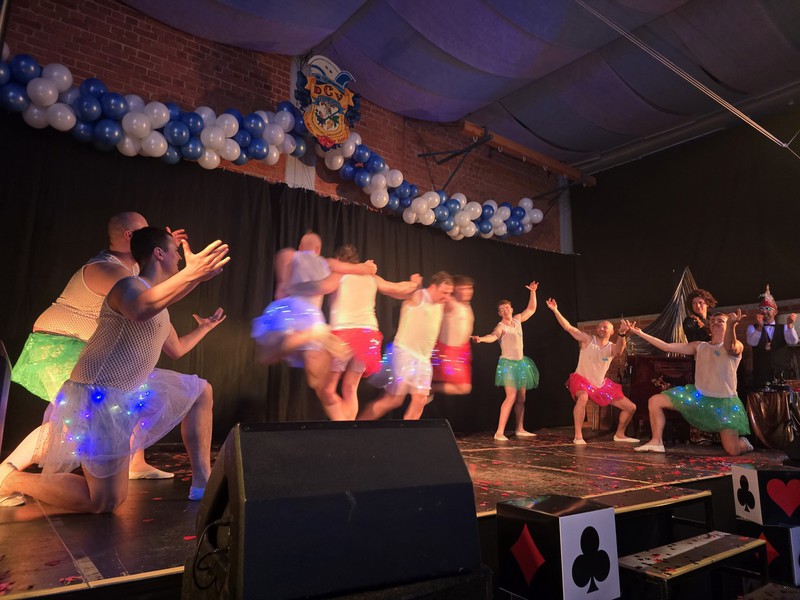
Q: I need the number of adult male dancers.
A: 9